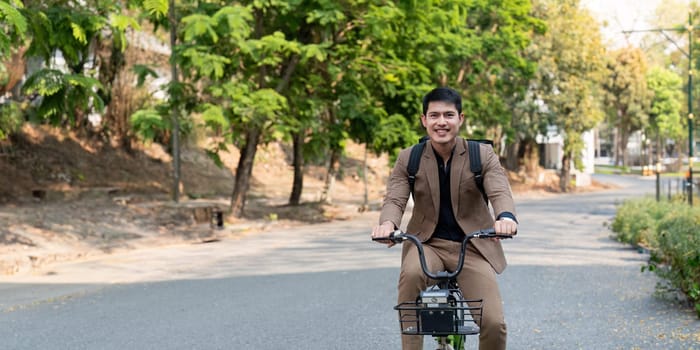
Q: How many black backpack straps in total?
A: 2